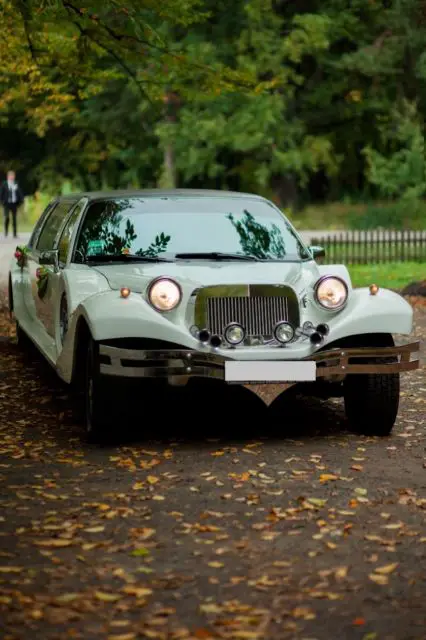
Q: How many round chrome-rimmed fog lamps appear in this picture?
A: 2